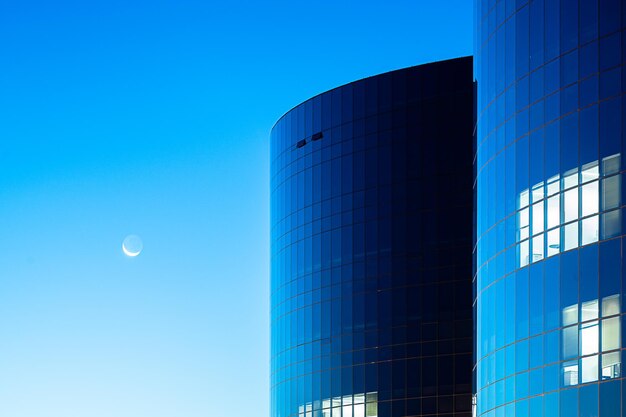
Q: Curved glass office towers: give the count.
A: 2